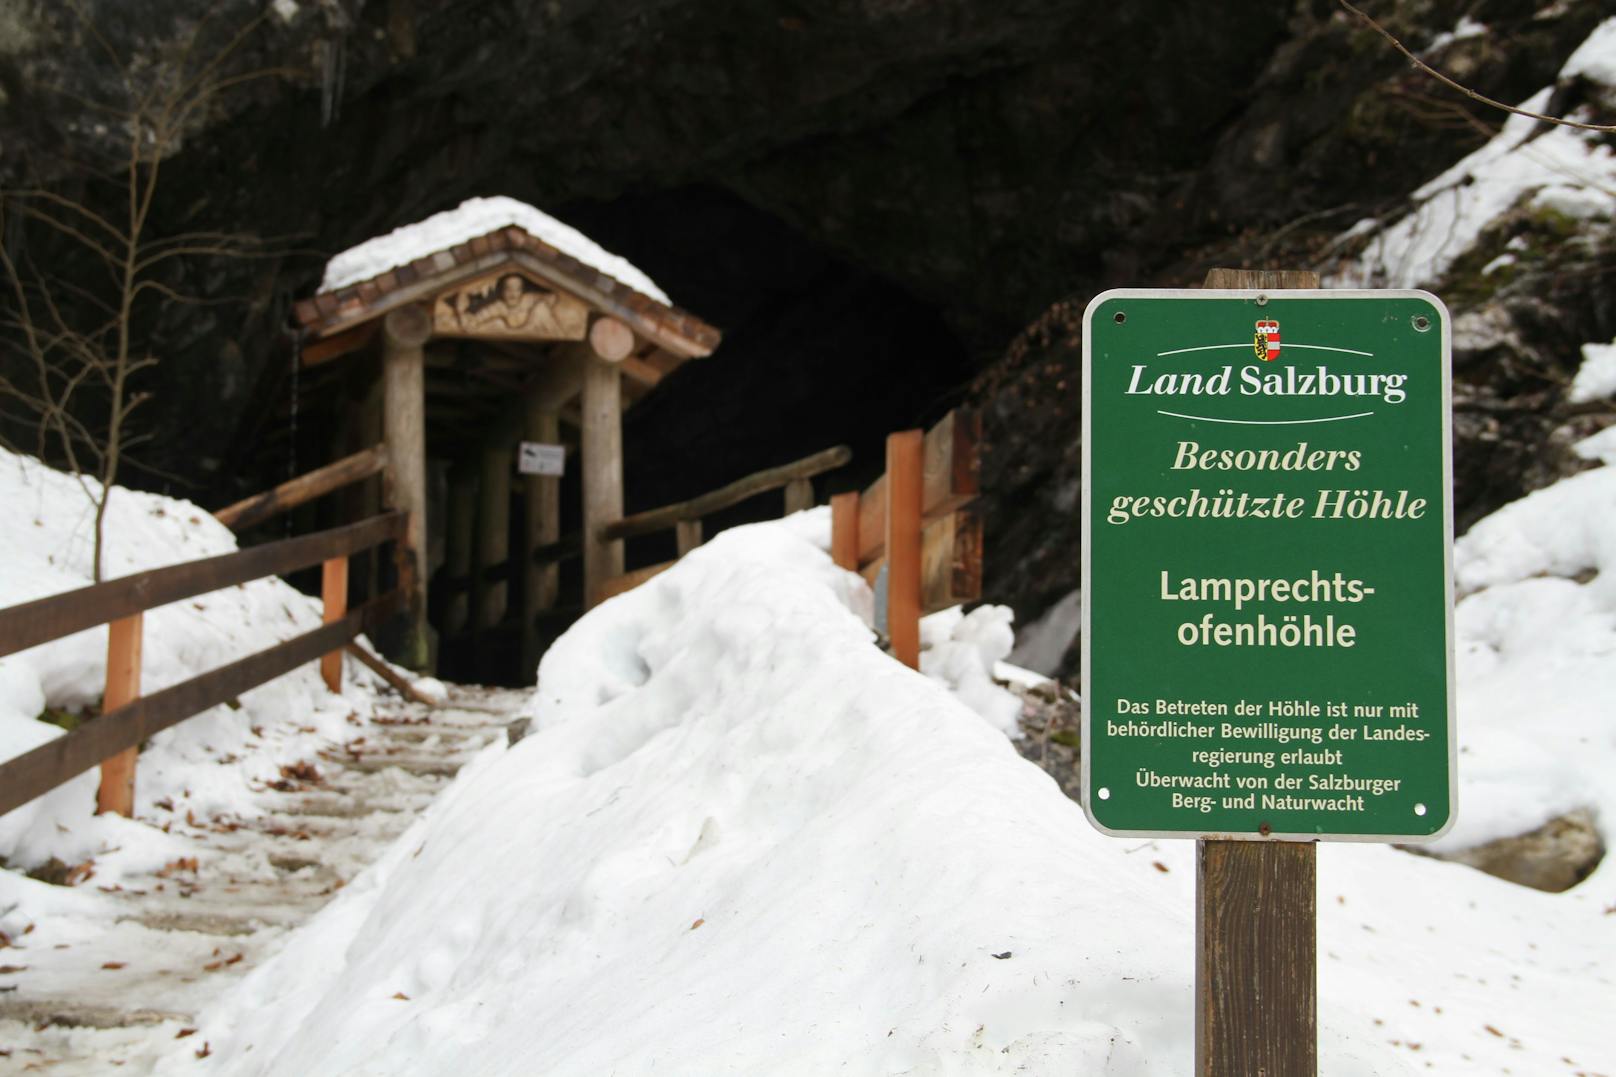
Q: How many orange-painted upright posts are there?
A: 4